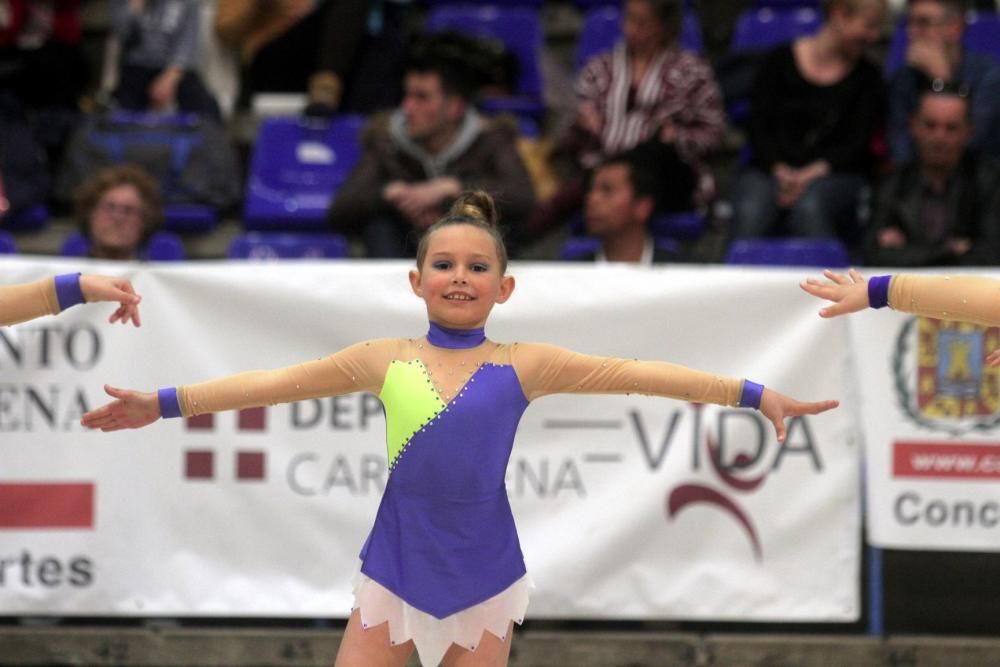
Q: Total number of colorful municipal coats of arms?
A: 1